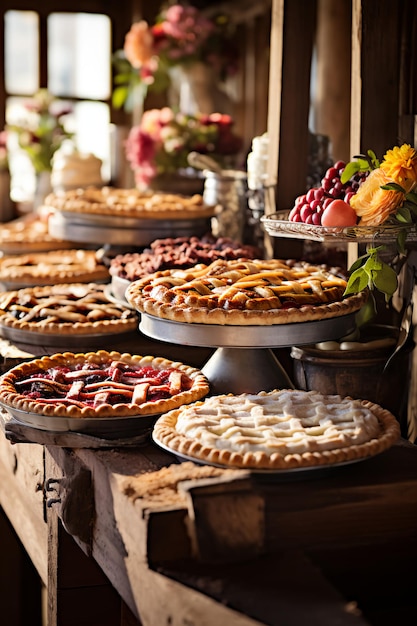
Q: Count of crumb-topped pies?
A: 1